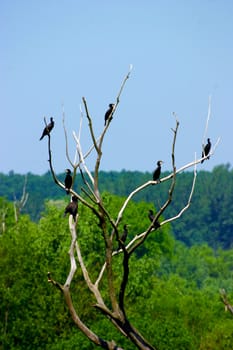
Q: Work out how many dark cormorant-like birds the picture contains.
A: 8